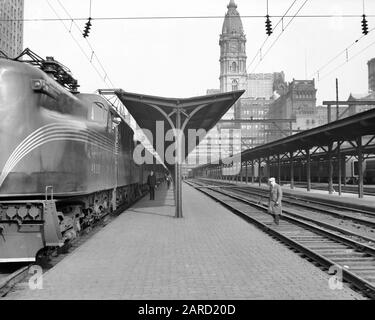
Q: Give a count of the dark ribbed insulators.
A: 3